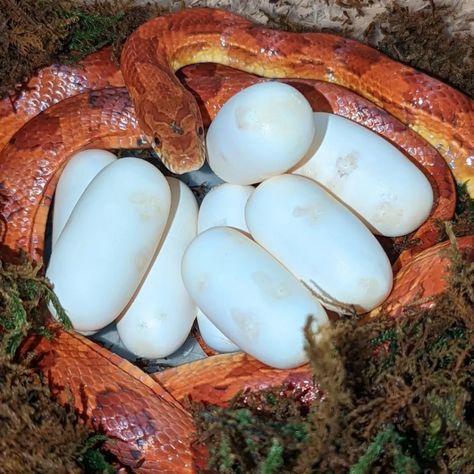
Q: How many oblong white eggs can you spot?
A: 8